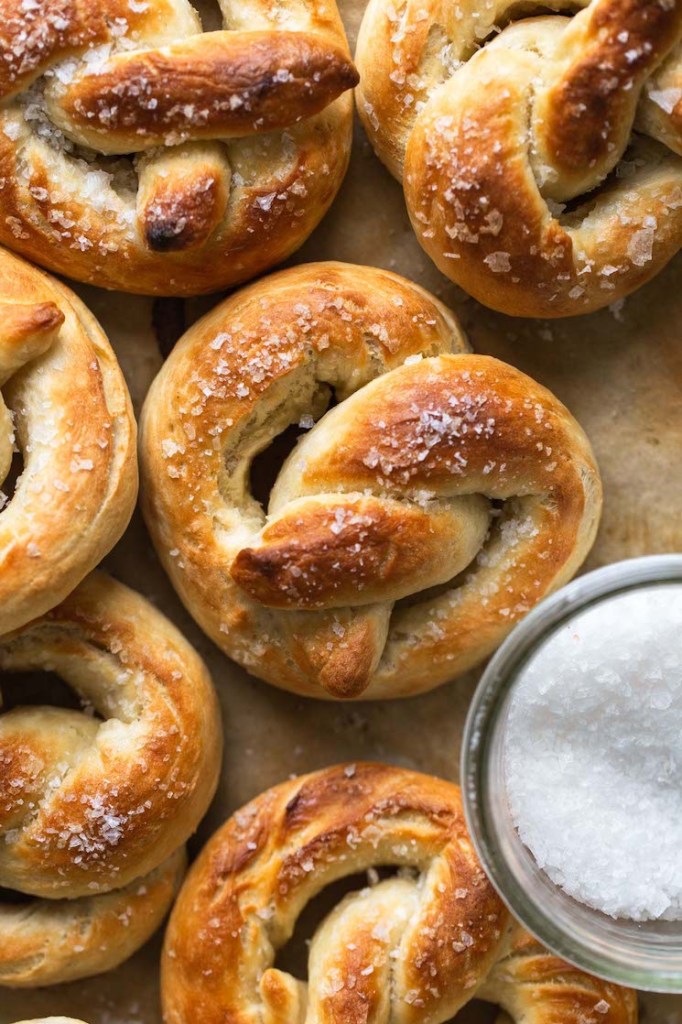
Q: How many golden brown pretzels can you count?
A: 6